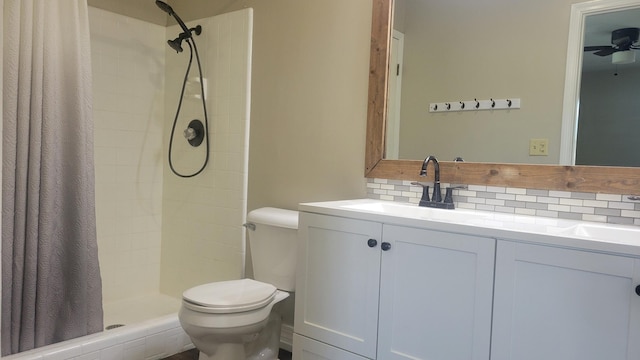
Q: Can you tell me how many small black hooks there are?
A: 6